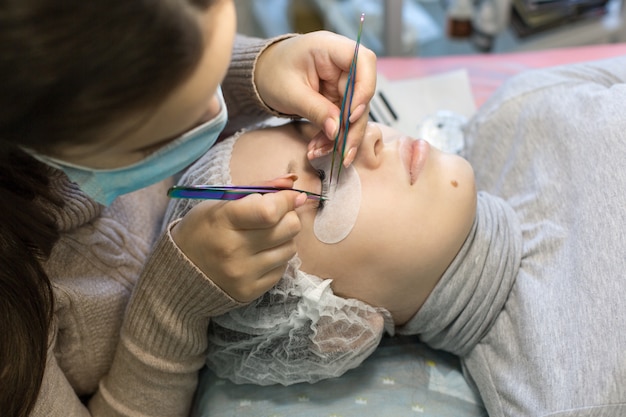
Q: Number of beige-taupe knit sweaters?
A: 1